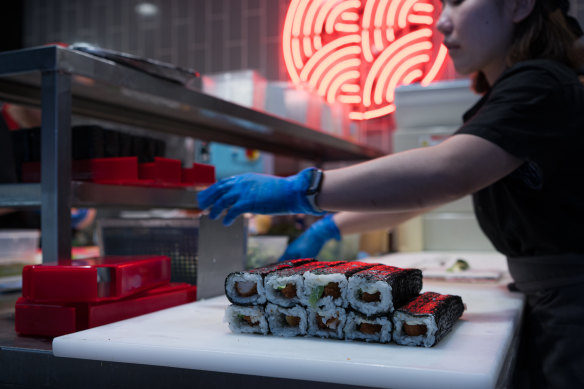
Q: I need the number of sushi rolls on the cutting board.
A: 9